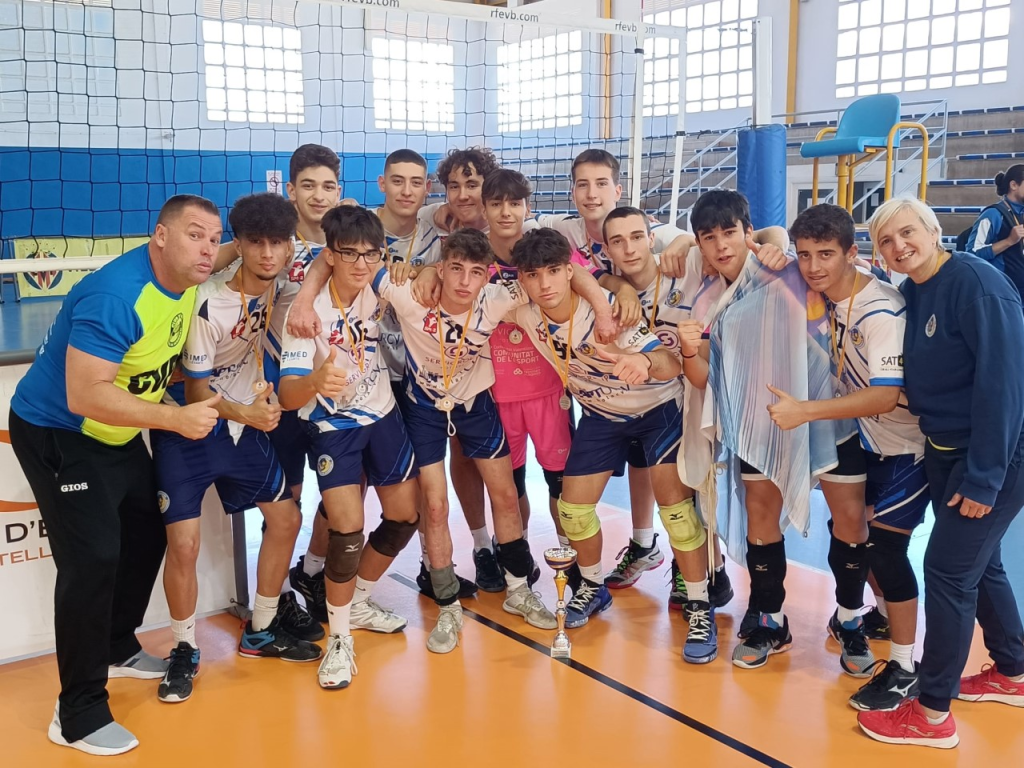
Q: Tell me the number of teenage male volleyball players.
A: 12